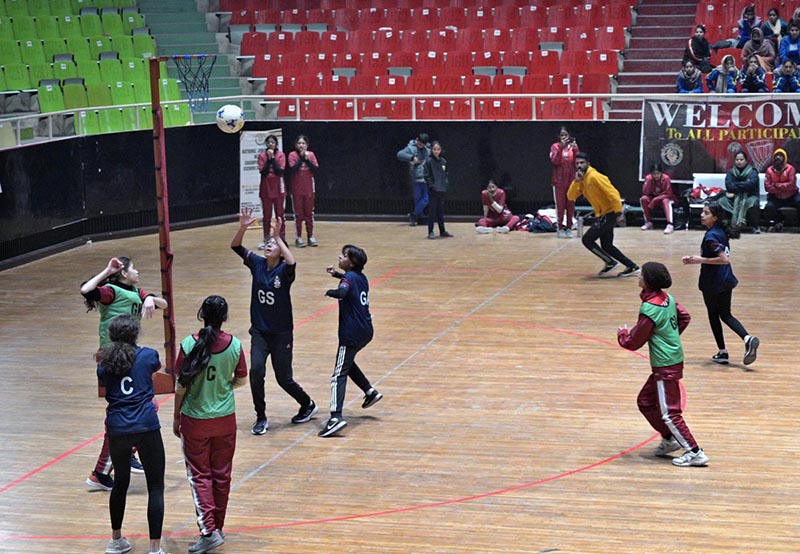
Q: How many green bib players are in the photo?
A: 3